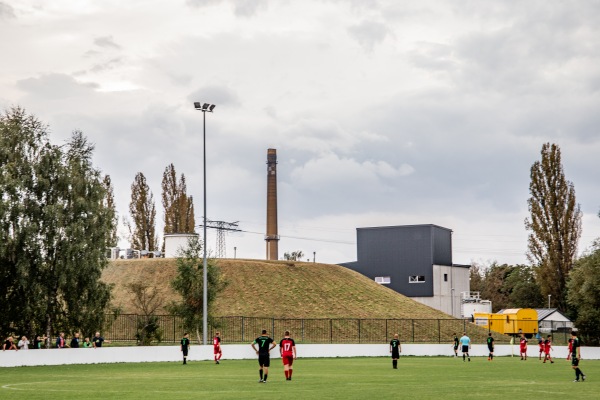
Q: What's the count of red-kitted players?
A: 6